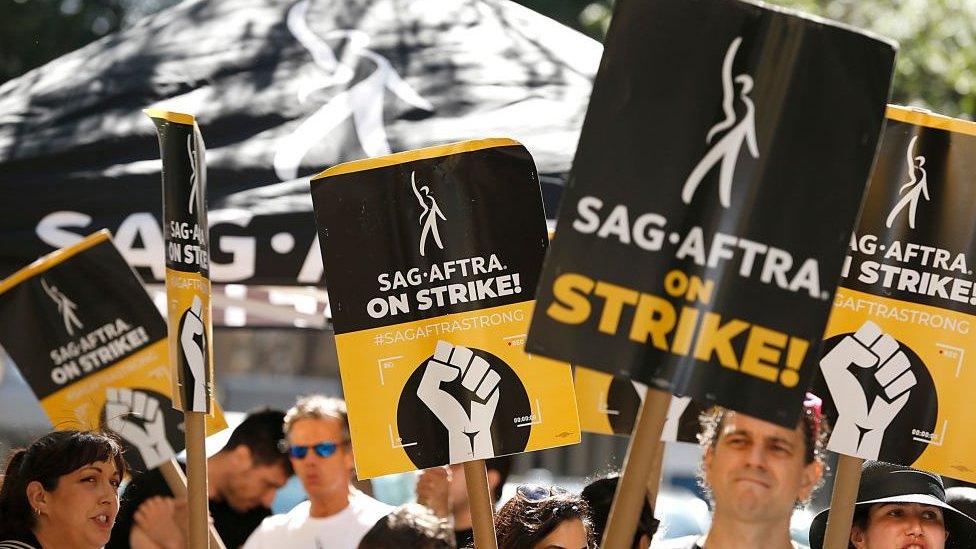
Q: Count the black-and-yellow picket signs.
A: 6